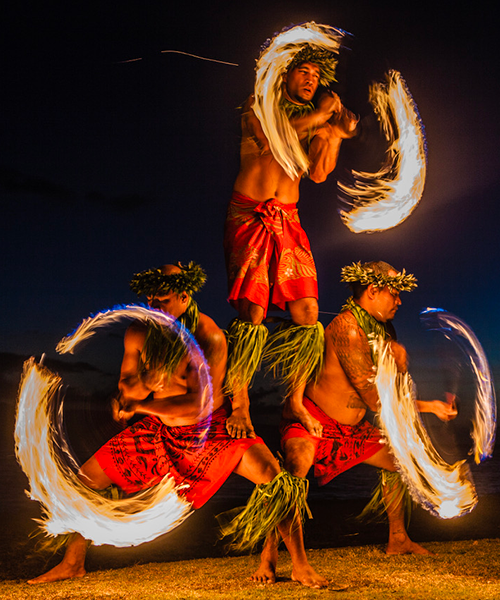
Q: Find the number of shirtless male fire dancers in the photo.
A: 3